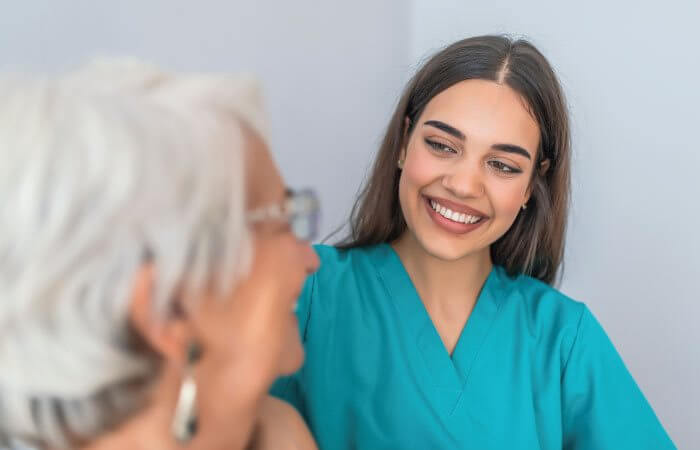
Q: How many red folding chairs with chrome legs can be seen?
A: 0